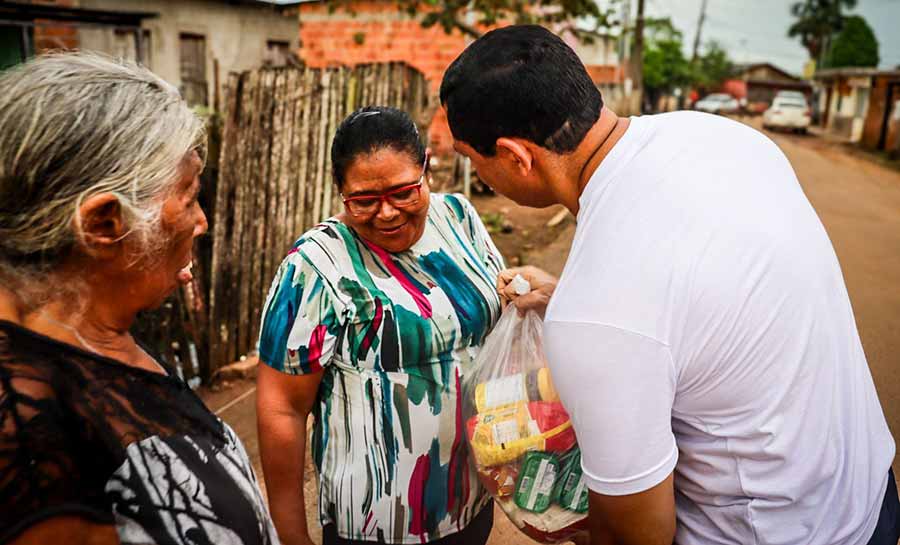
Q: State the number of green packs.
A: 2